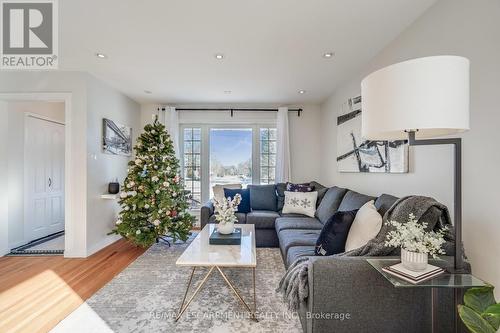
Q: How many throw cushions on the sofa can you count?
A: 6